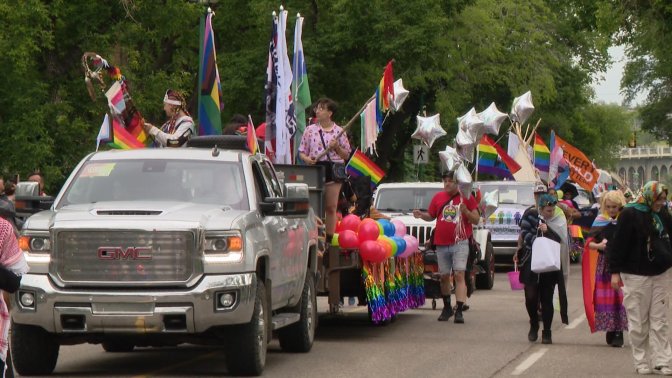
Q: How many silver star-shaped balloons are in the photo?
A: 9